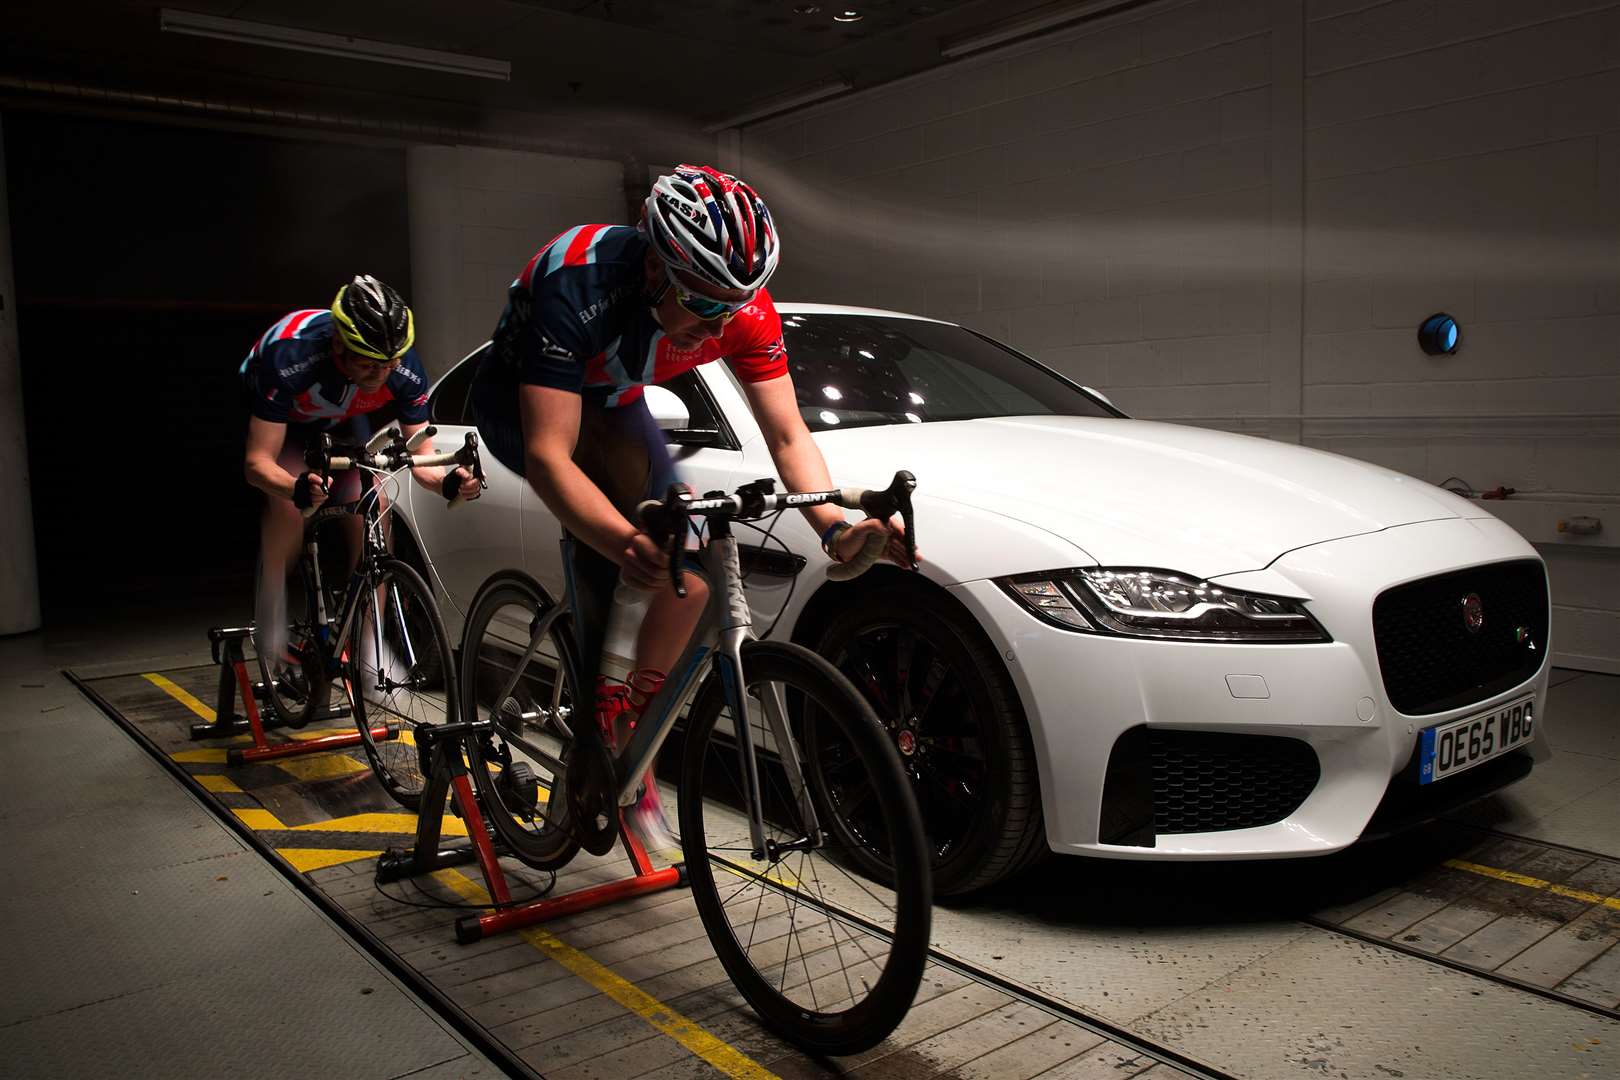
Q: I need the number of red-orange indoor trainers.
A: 2